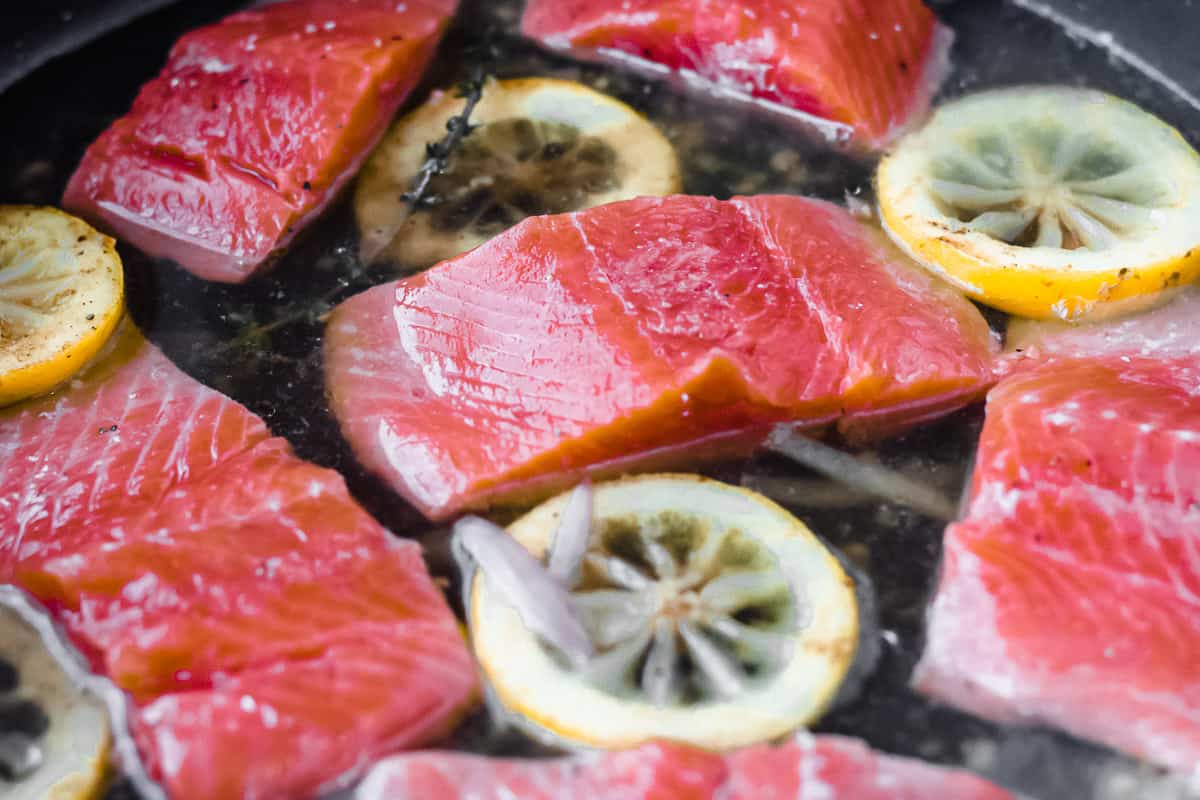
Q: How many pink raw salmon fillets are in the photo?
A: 6